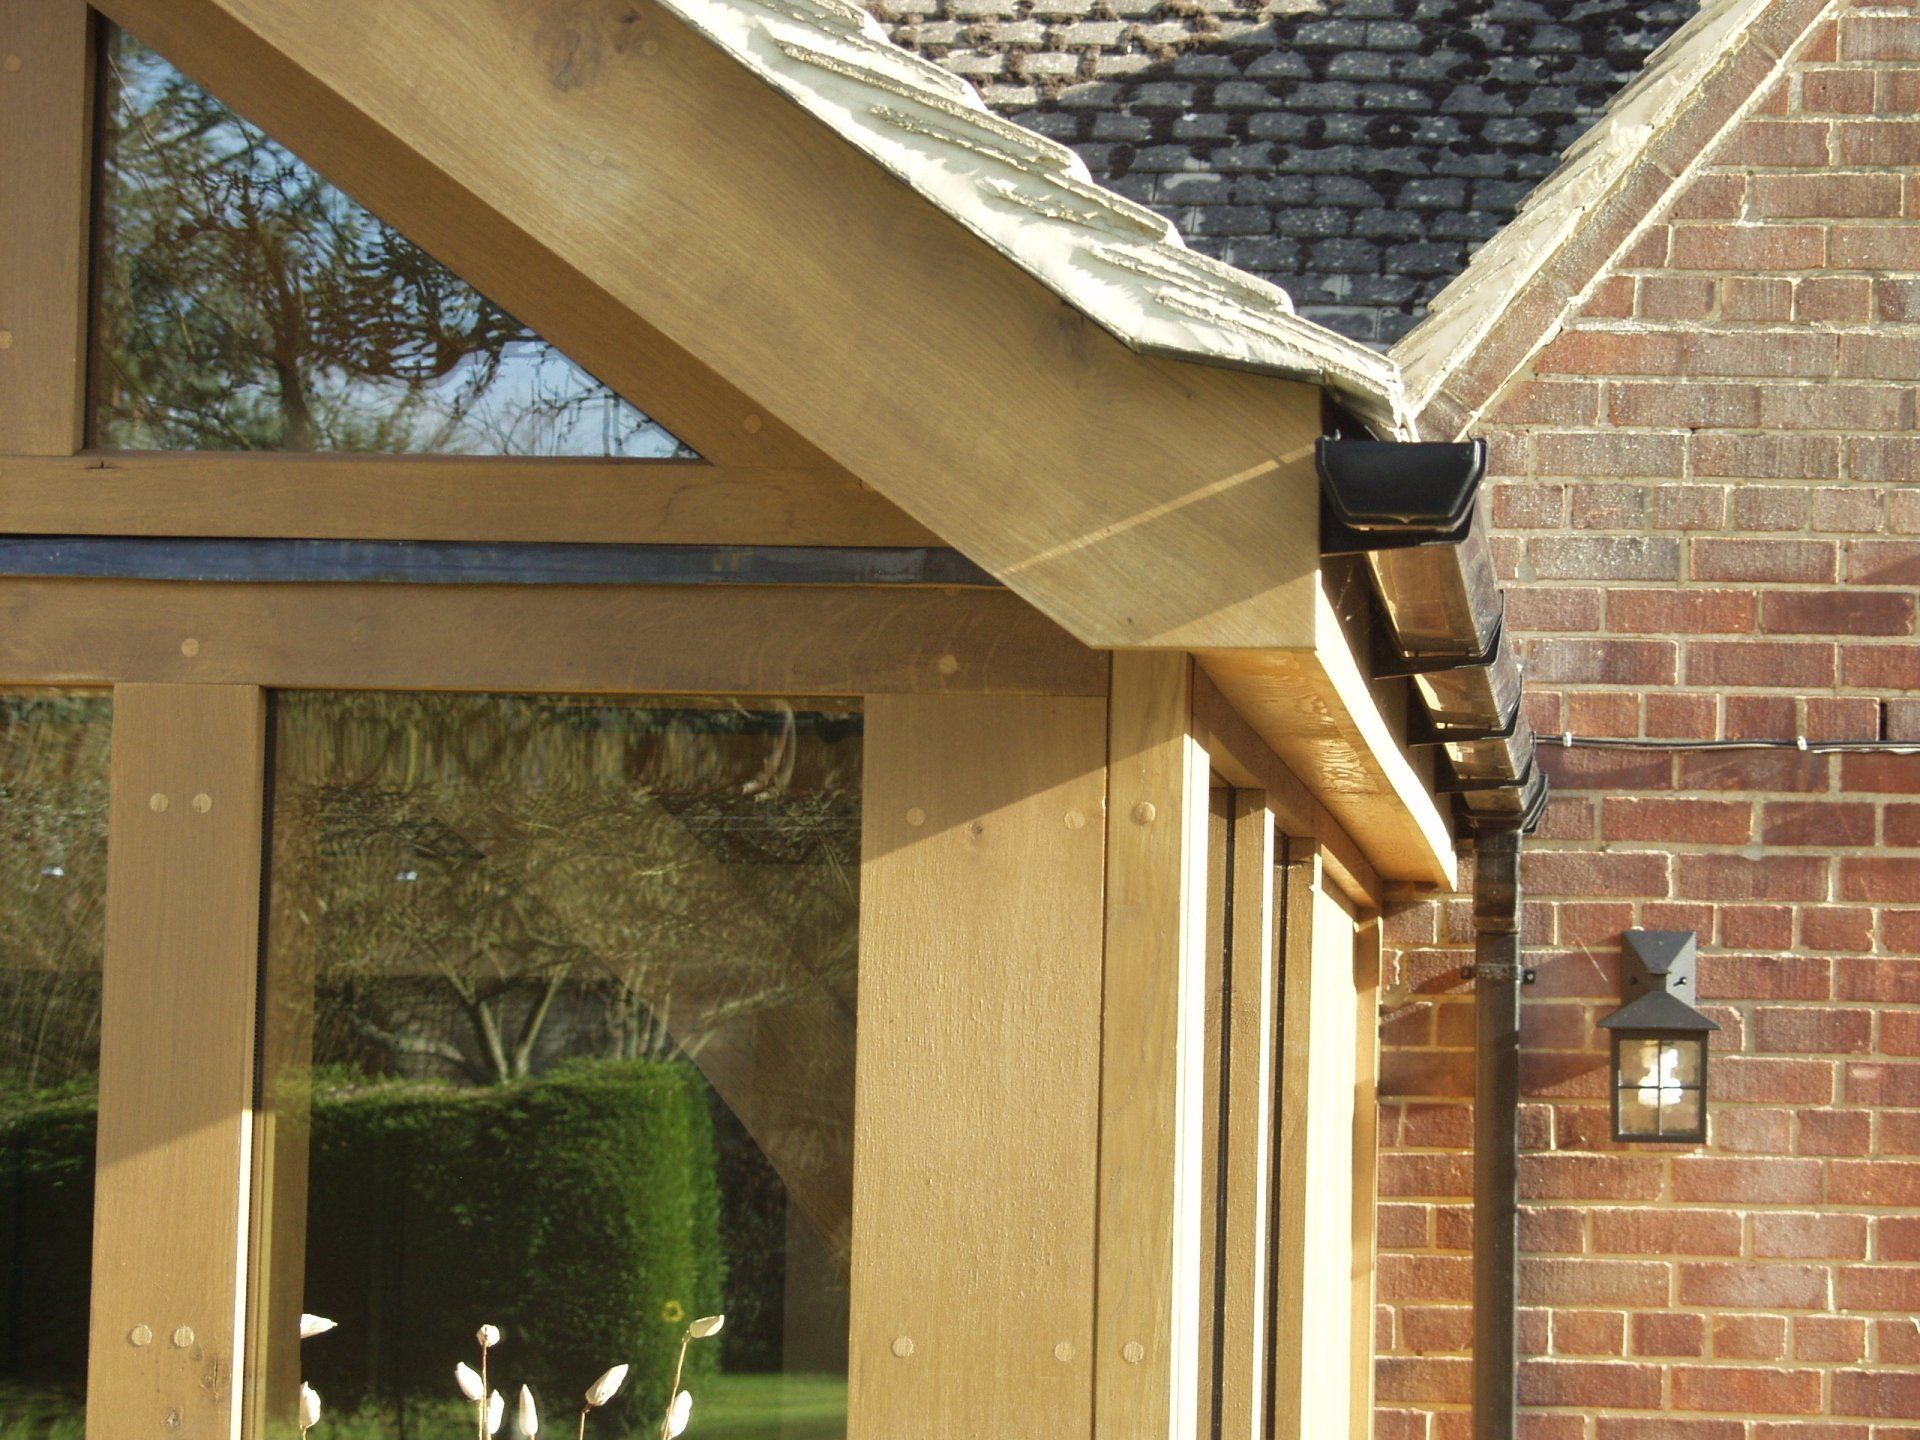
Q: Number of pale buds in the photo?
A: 9